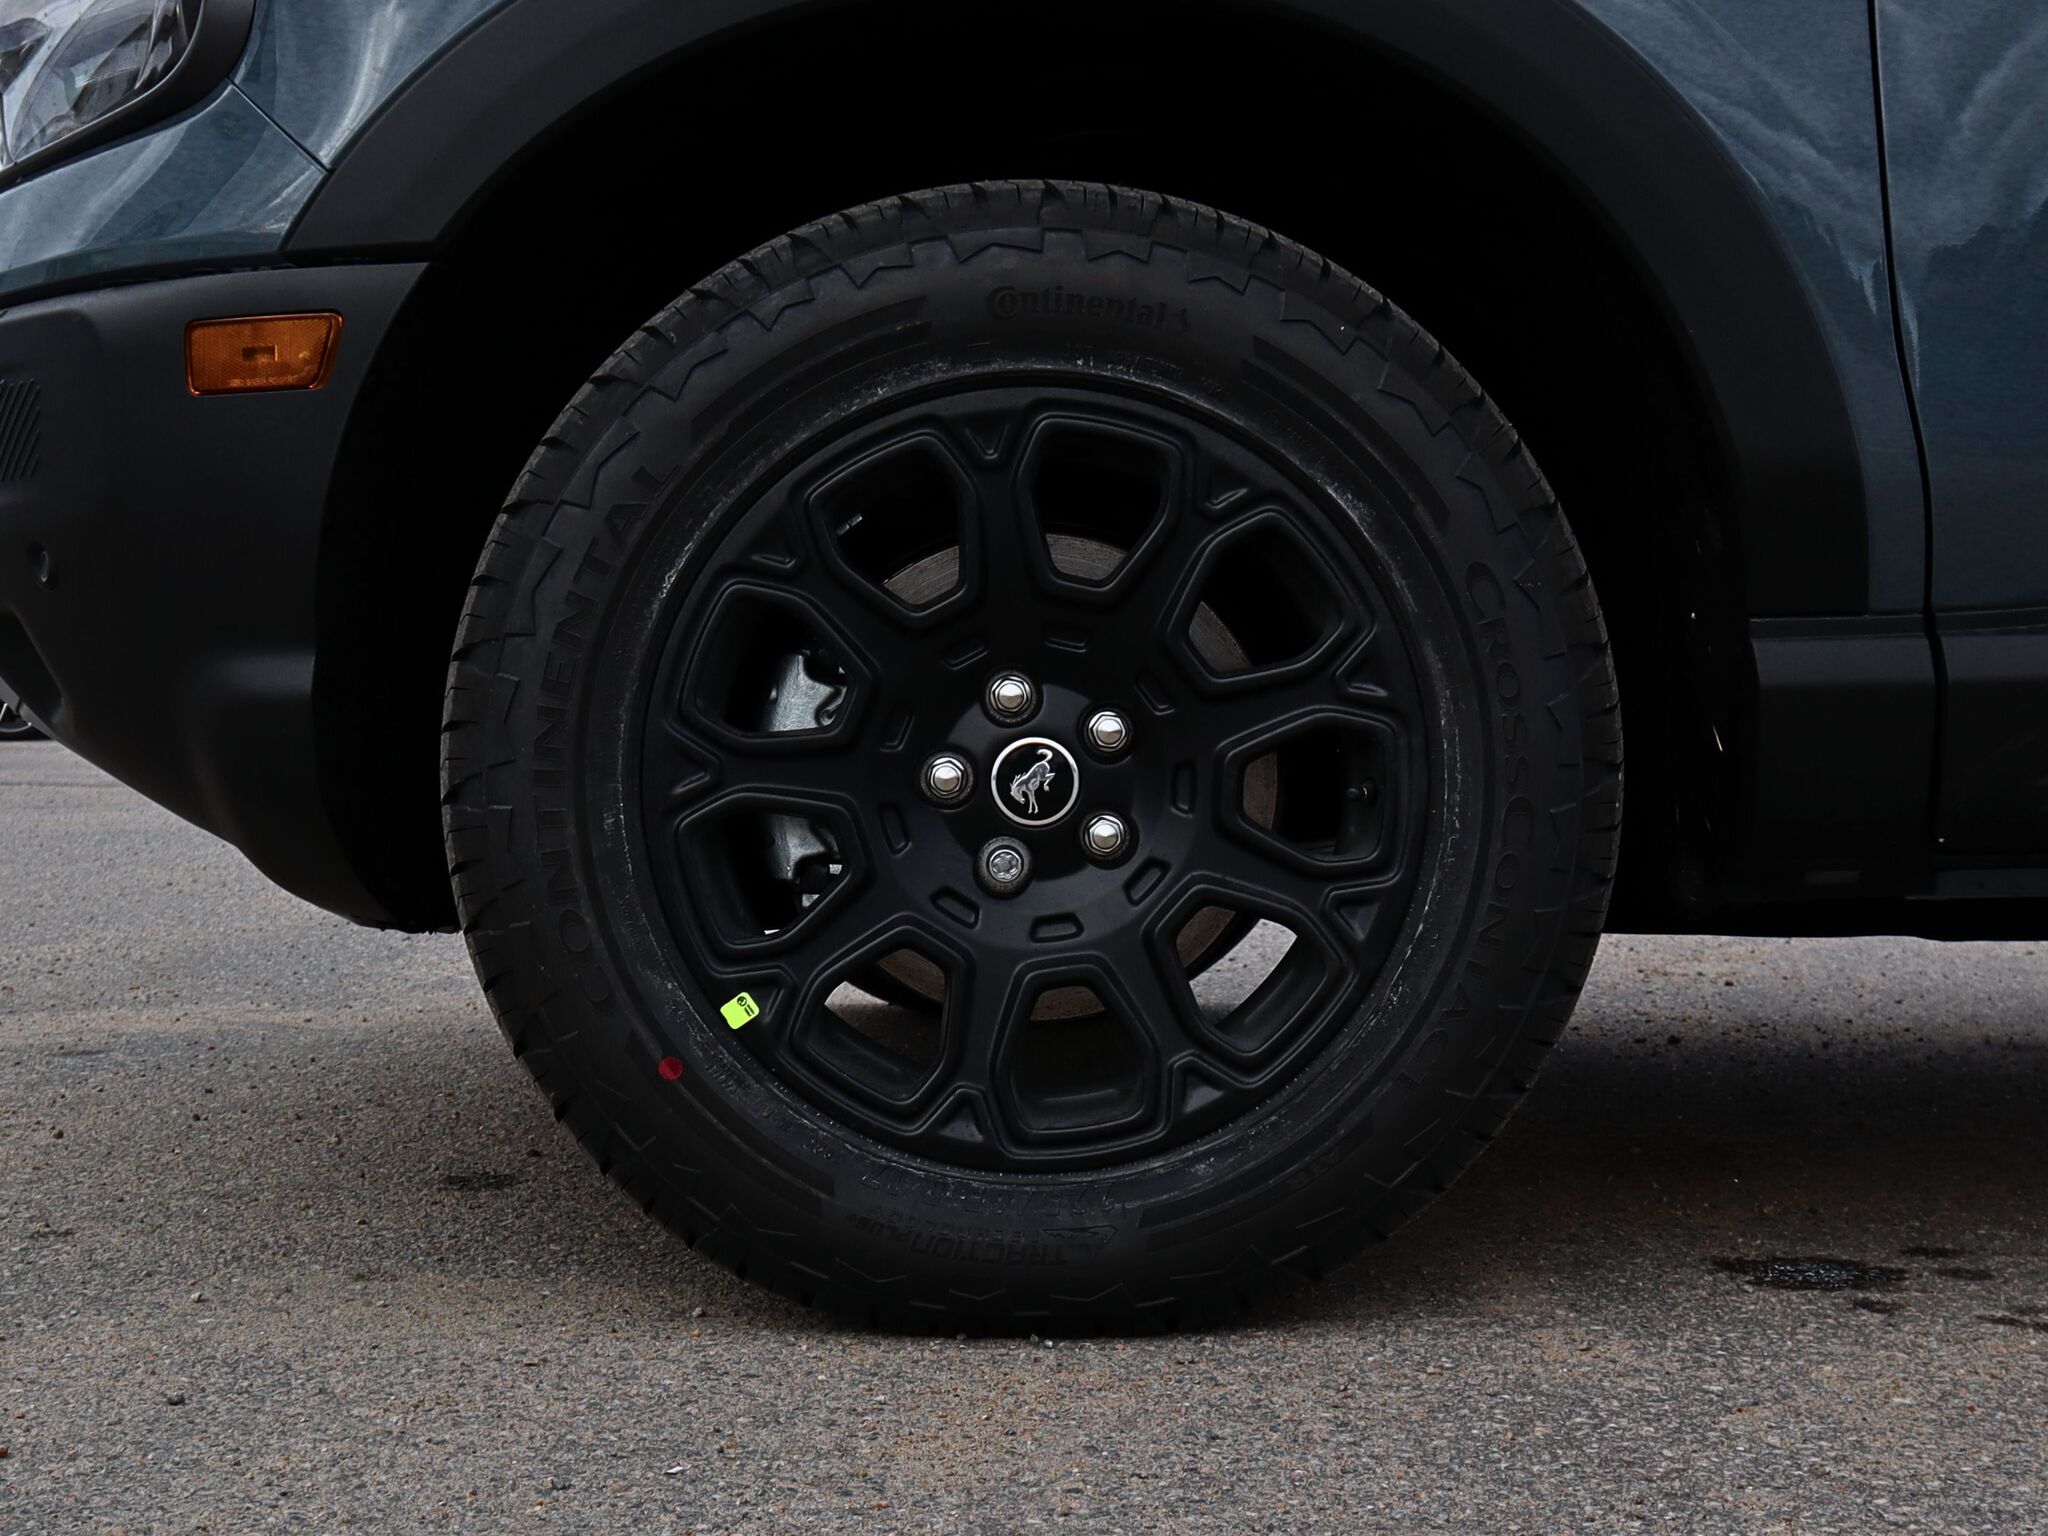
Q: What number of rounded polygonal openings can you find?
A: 9